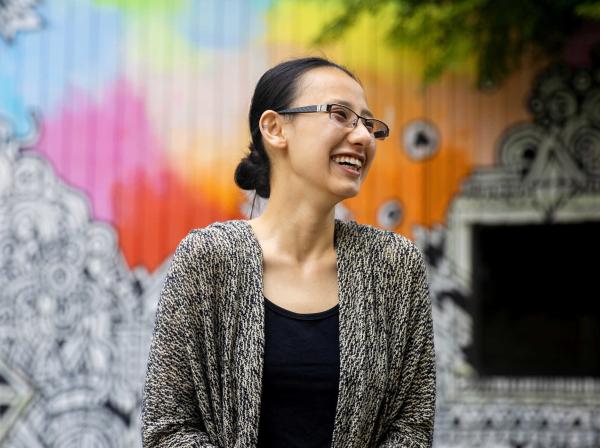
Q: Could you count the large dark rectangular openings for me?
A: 1